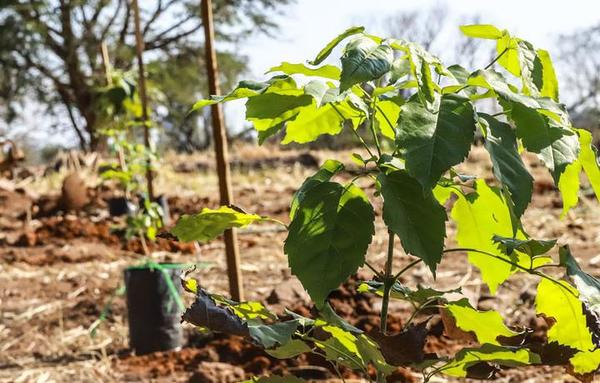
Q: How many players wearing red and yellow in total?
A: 0